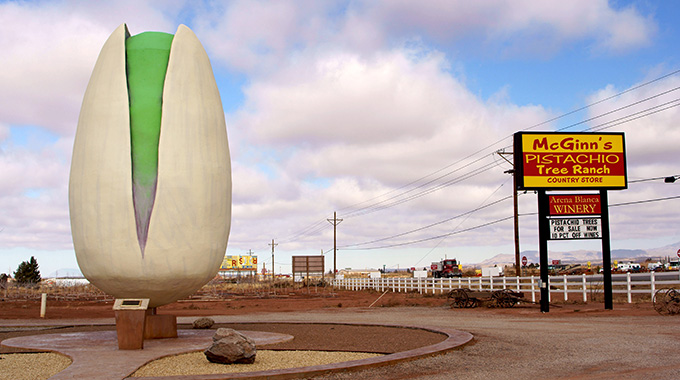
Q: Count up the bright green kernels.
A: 1